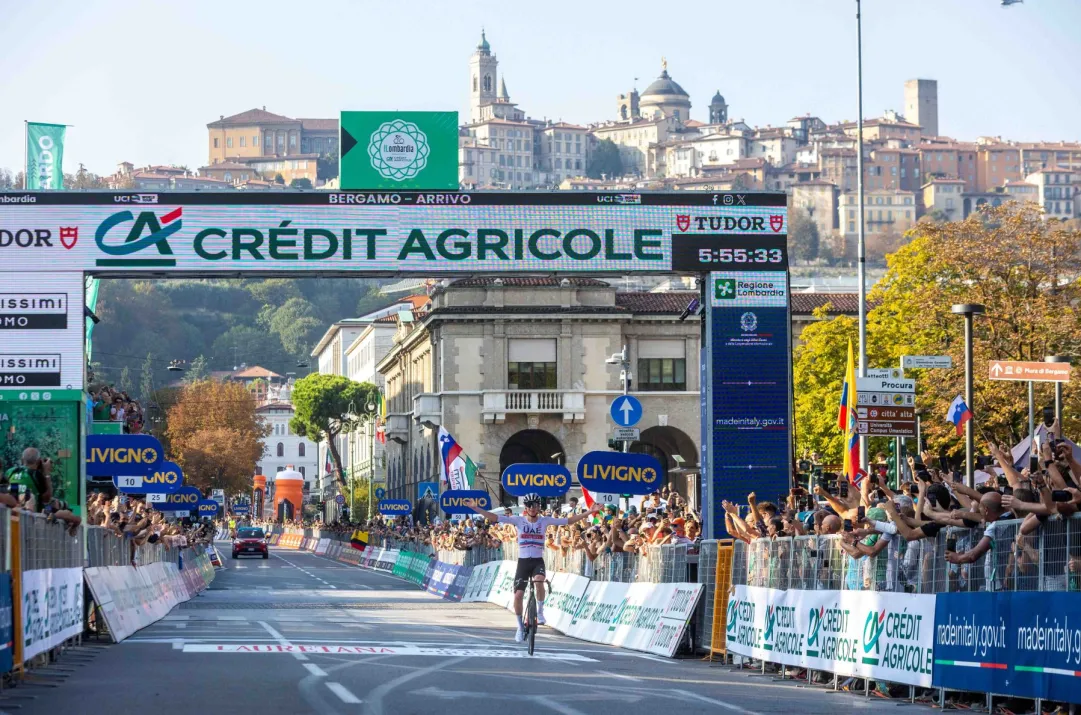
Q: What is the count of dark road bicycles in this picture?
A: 1